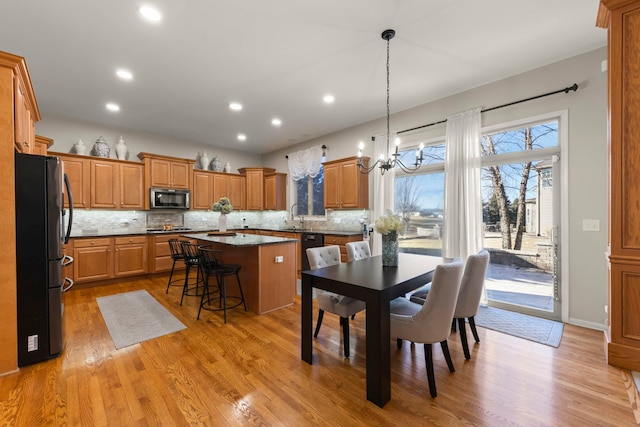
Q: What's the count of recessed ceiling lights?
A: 7